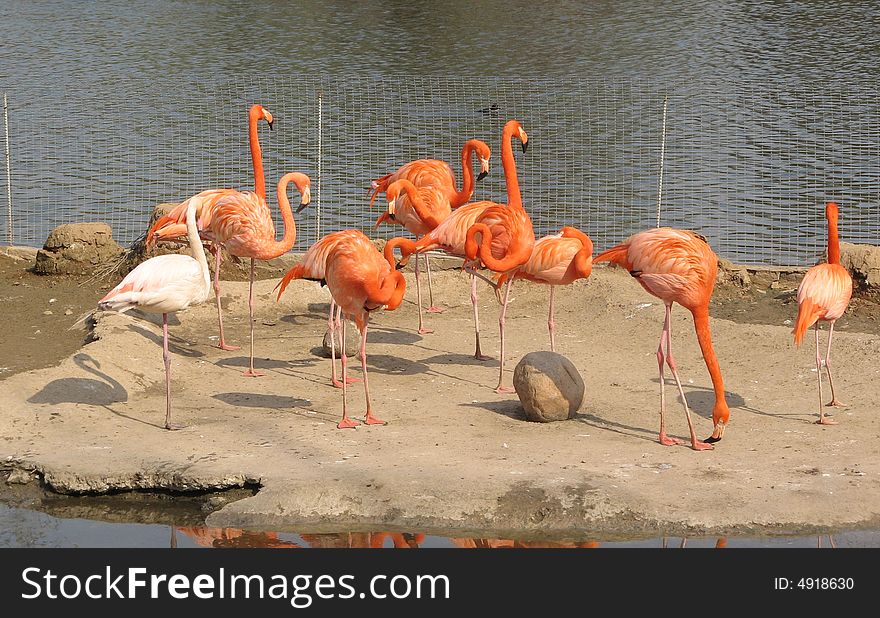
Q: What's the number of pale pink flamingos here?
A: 1